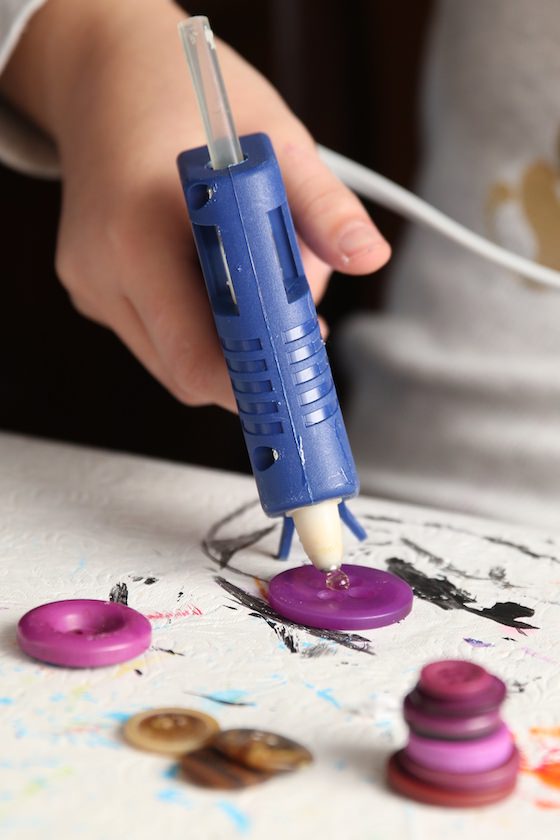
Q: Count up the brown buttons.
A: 3